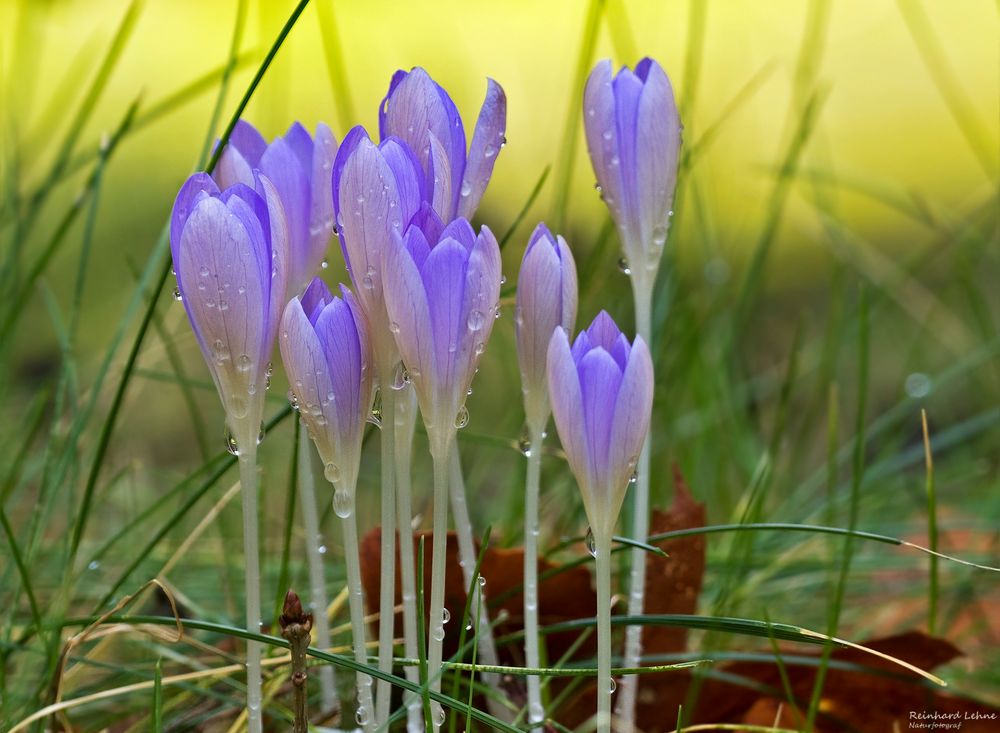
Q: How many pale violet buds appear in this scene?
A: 9